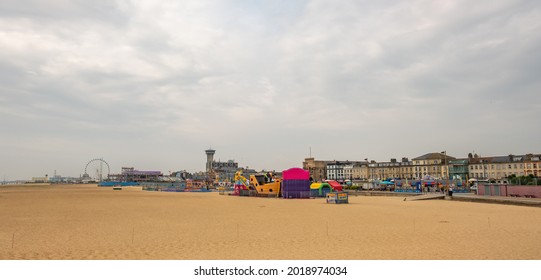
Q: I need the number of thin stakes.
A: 6